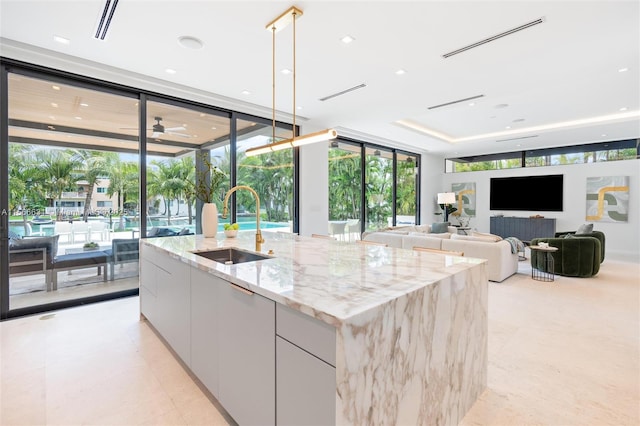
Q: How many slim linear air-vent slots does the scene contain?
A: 5